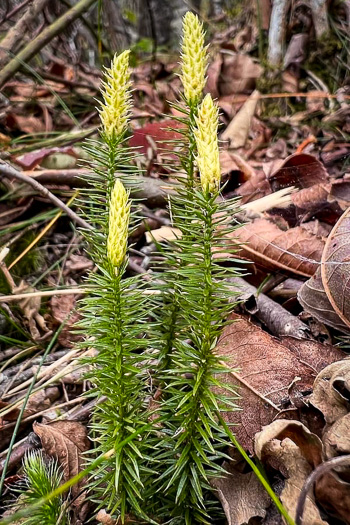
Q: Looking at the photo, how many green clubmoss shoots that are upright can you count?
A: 4